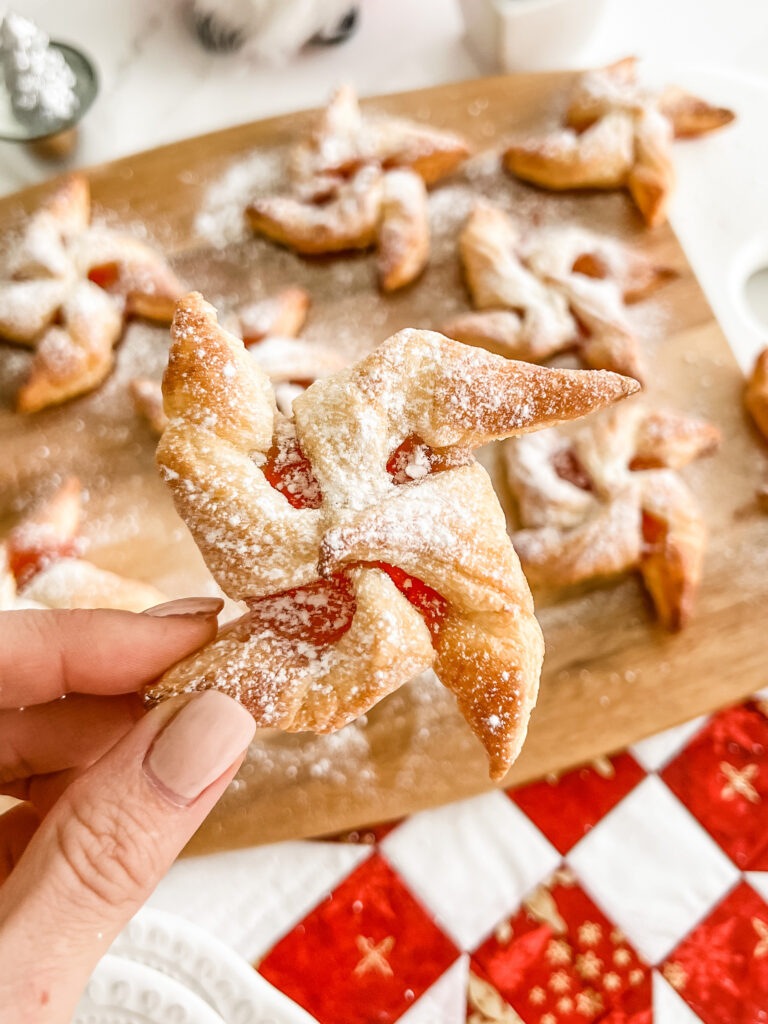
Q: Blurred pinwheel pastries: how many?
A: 8